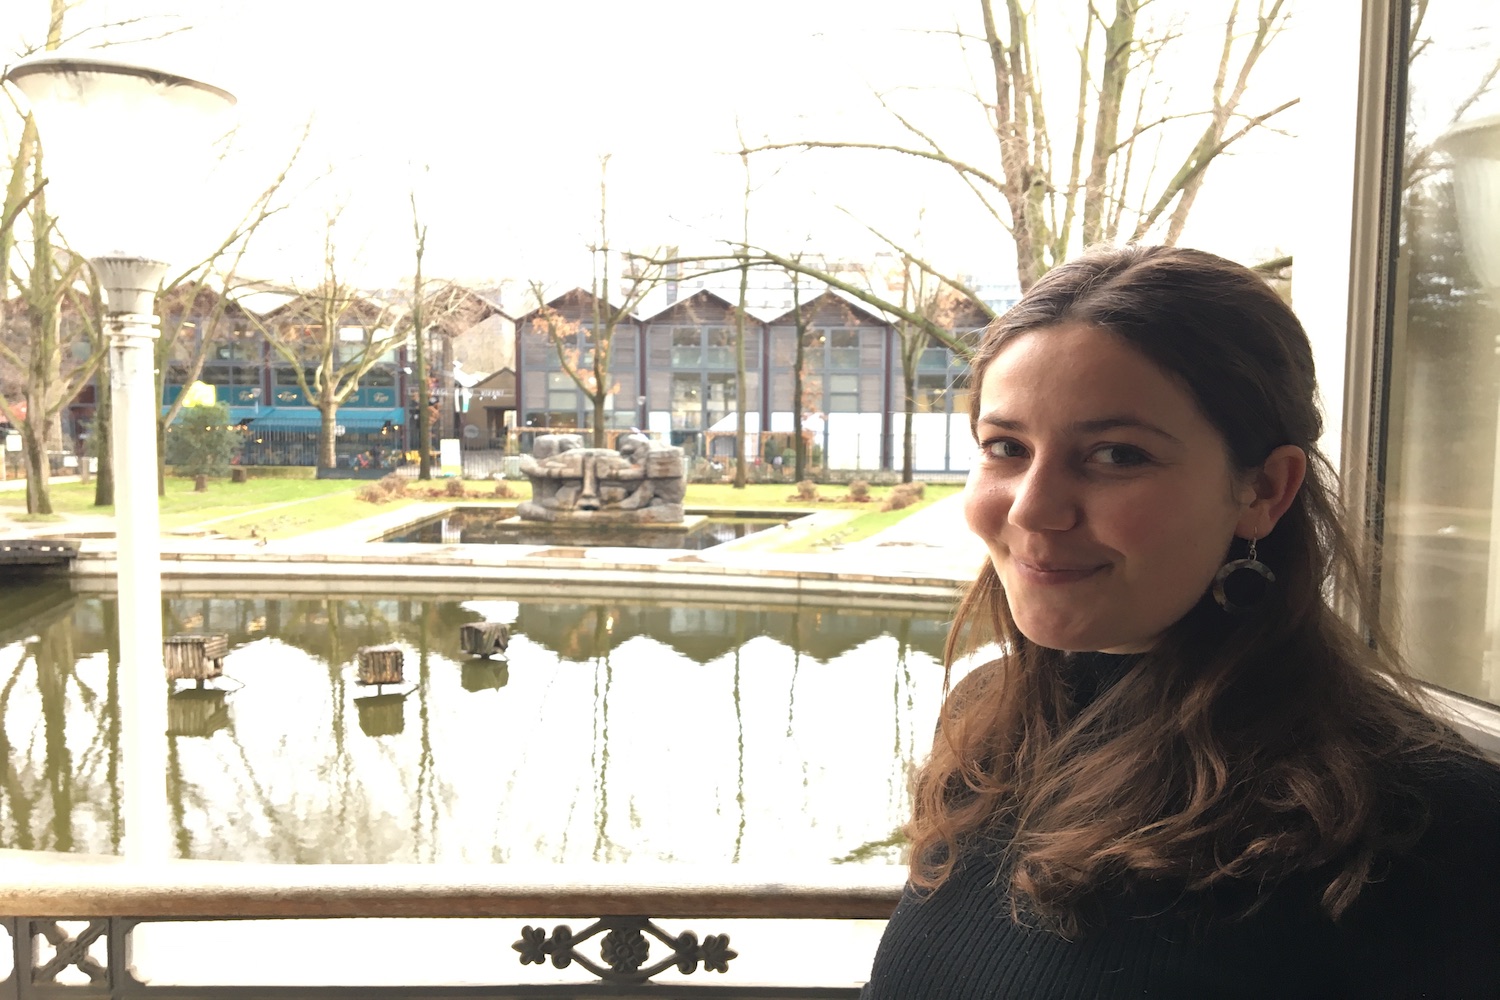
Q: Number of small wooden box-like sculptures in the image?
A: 3